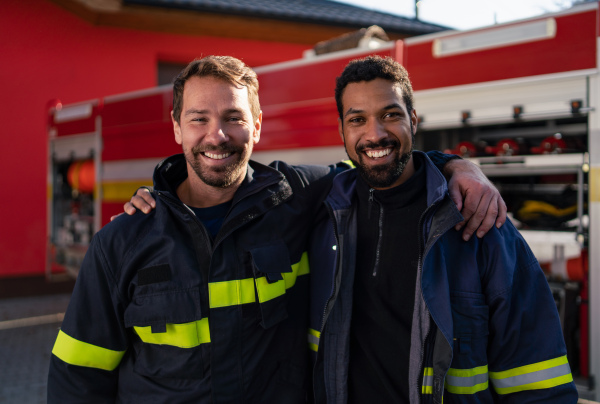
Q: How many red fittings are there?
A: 3